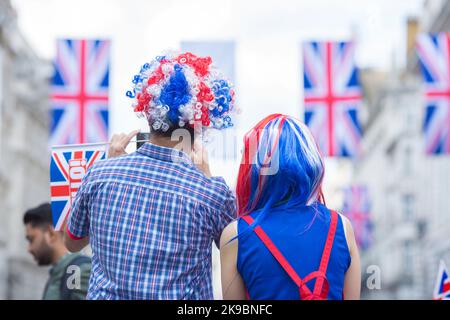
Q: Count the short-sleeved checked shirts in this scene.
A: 1